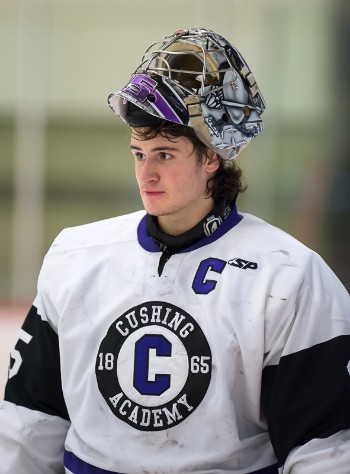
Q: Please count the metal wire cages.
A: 1